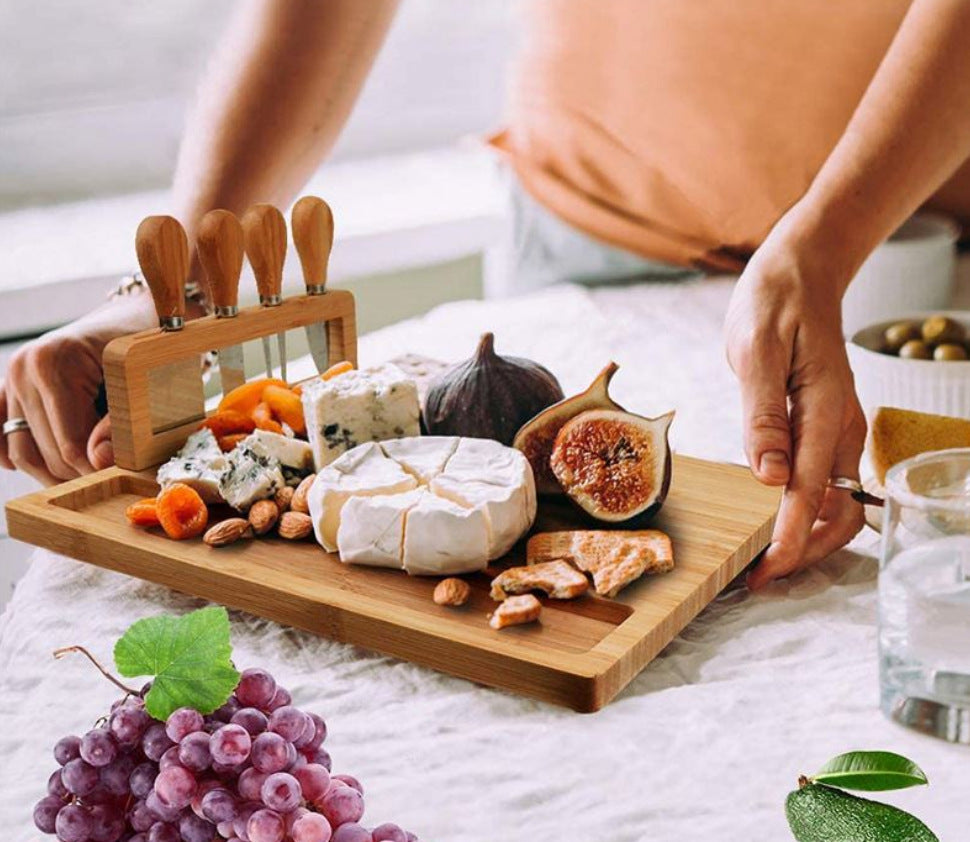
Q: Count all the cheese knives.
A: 4